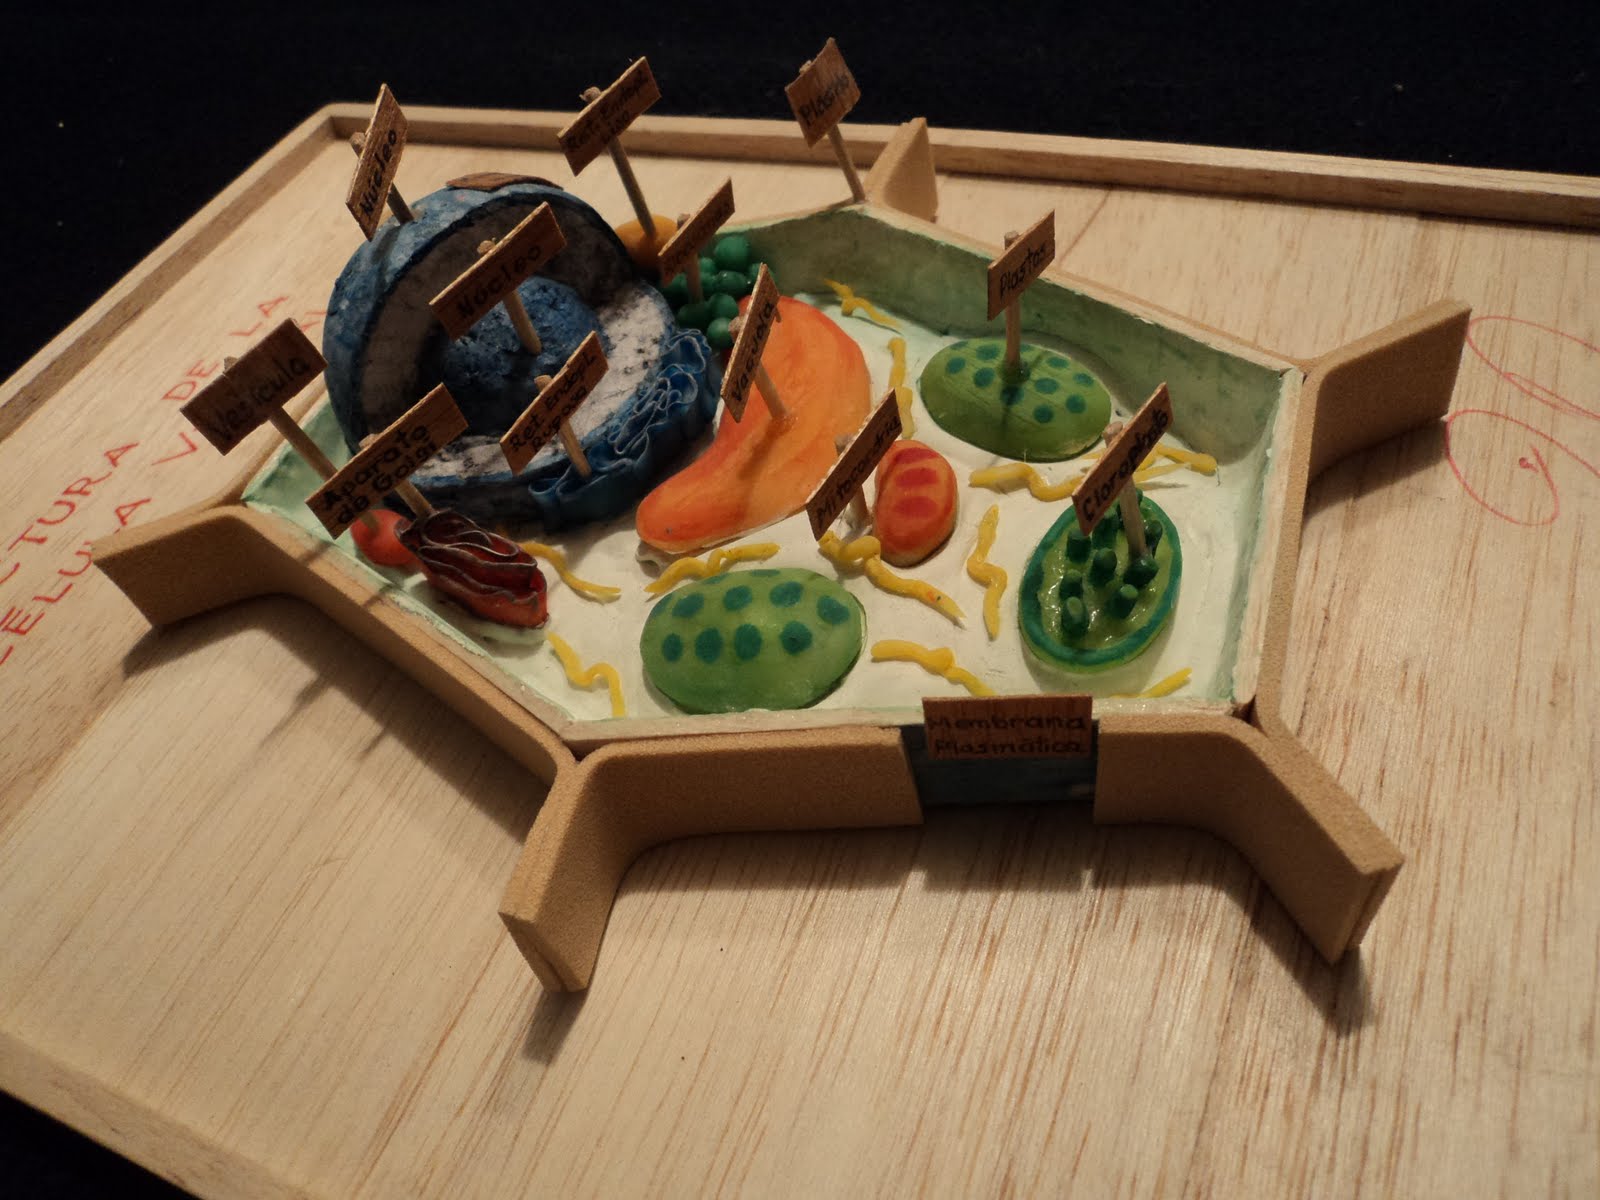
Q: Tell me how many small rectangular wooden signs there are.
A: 13